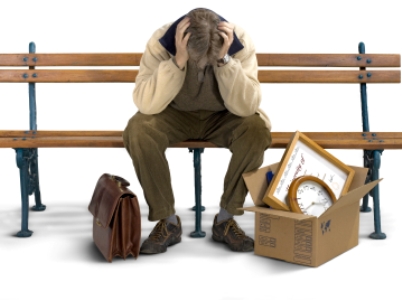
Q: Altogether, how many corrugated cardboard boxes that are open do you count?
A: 1